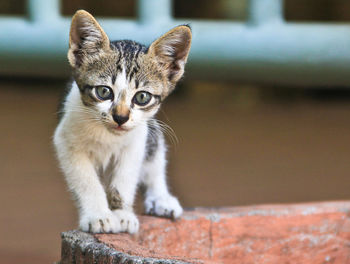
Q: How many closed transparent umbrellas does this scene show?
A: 0